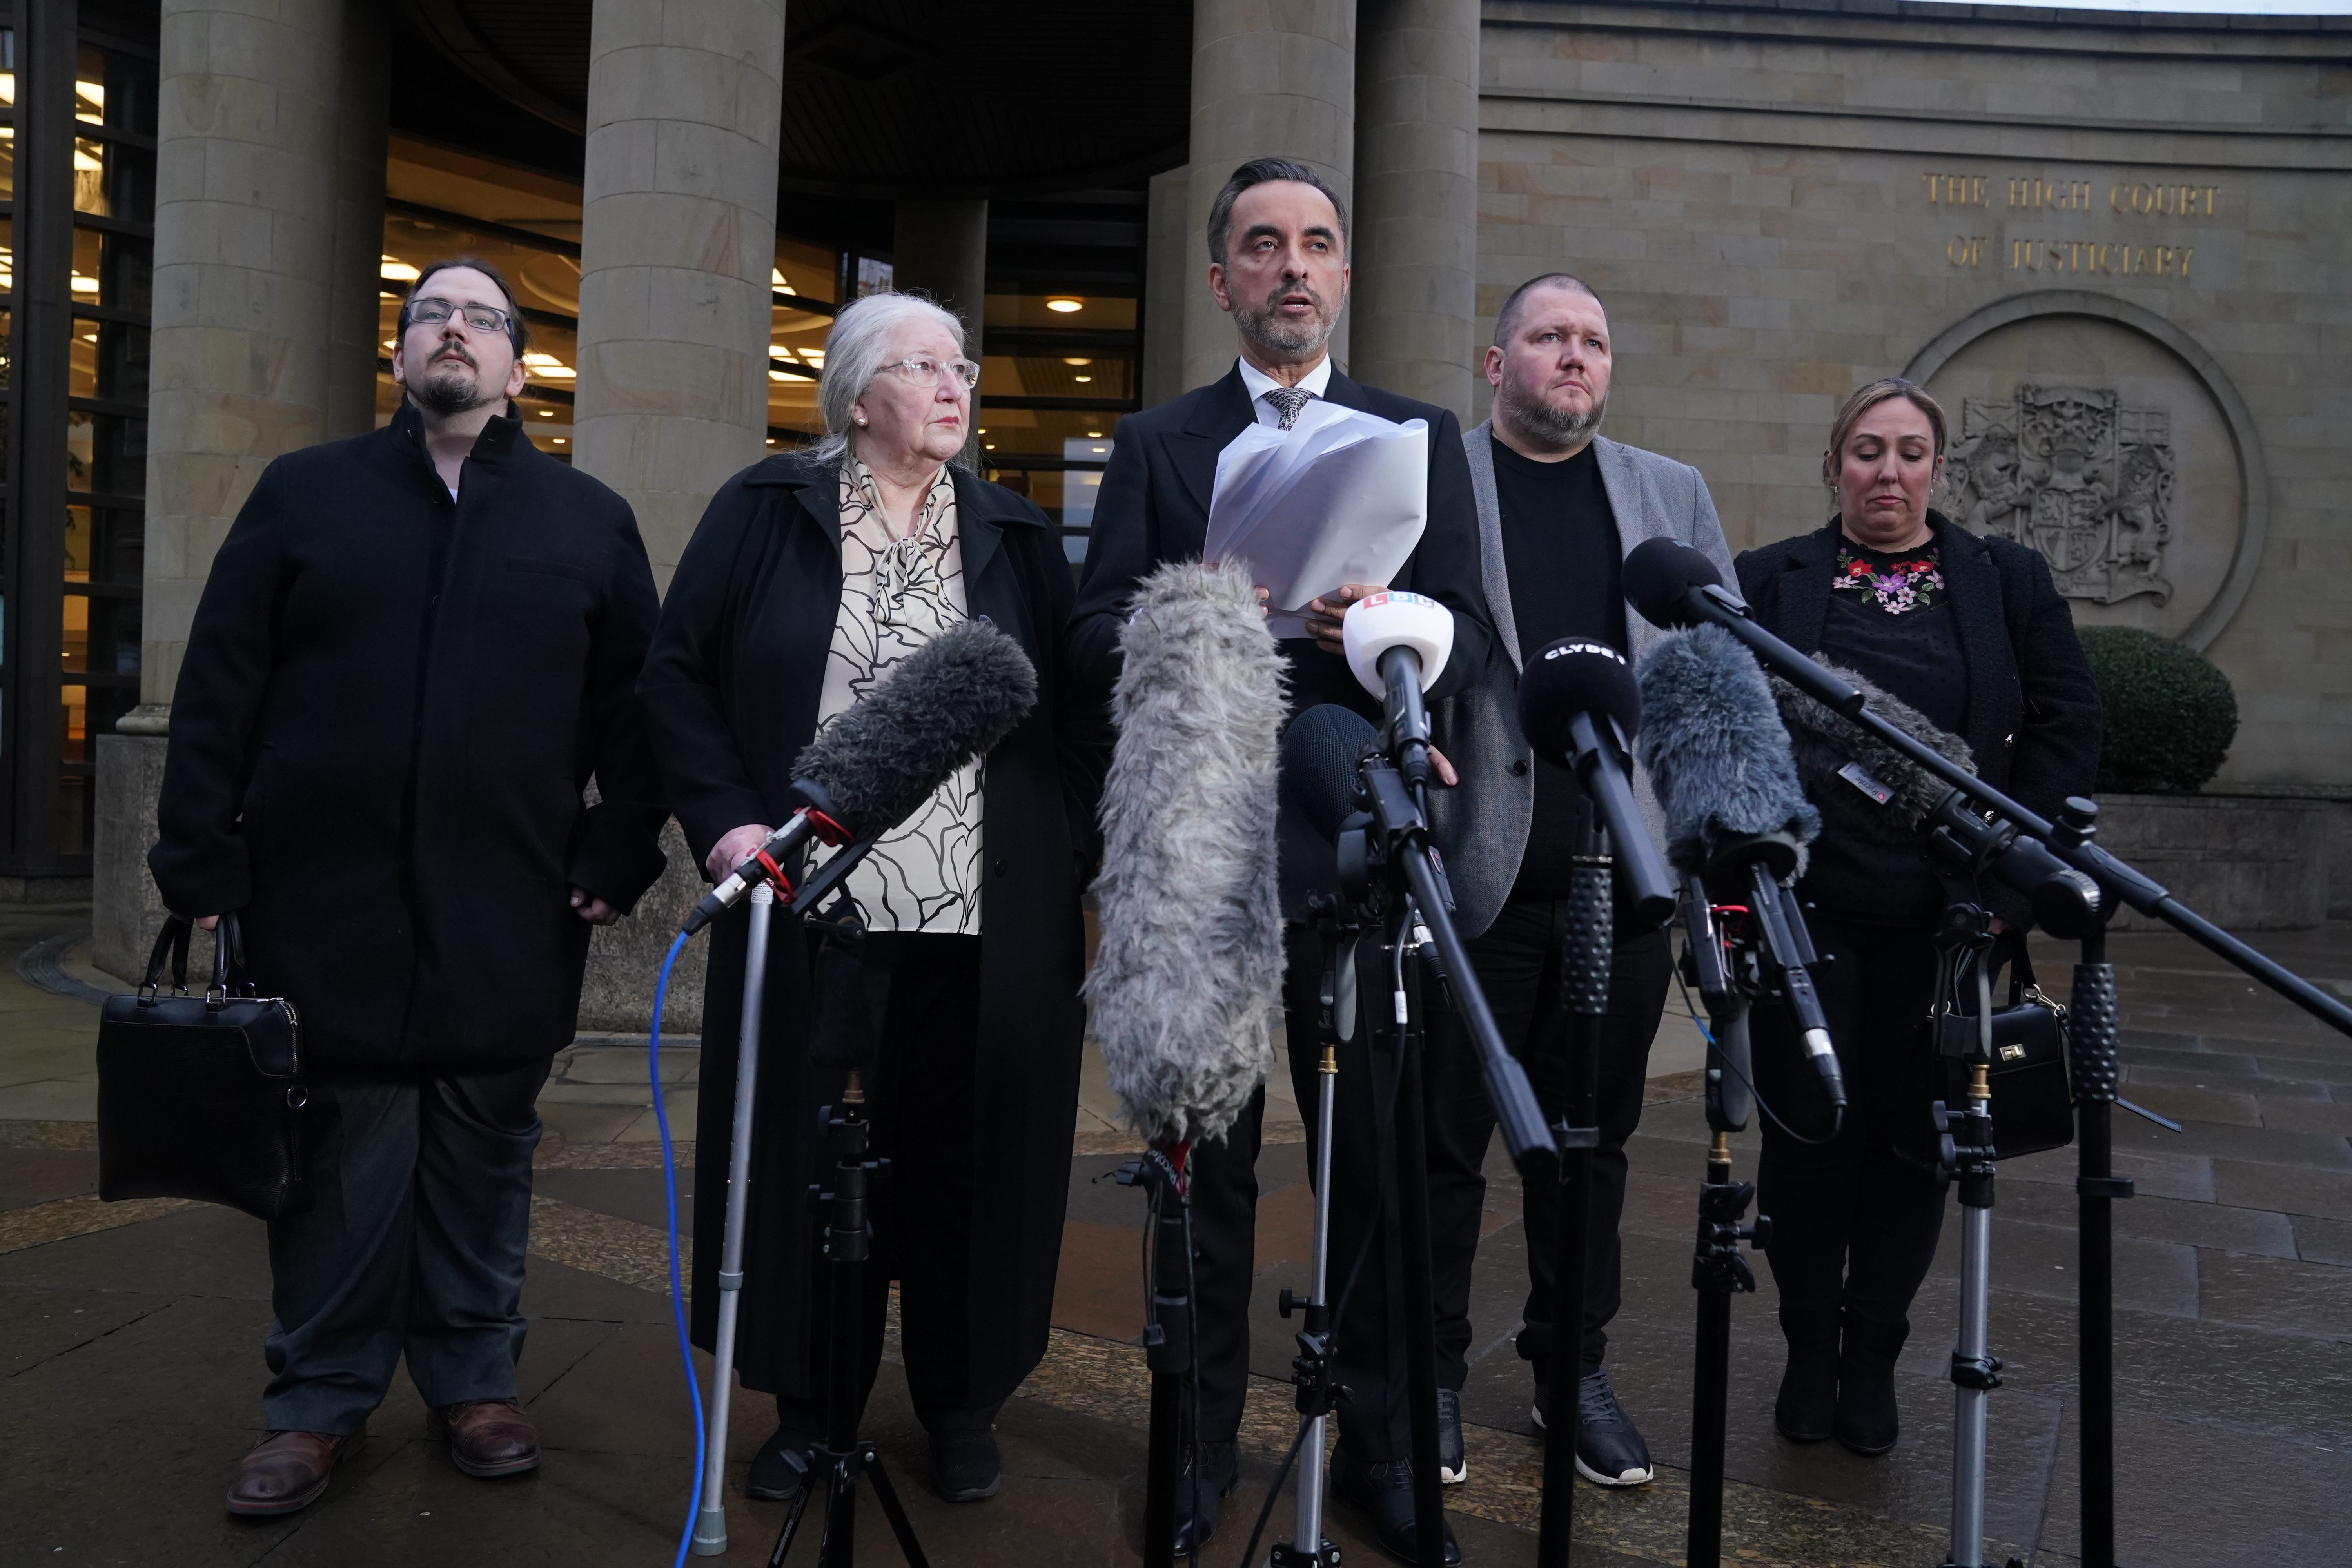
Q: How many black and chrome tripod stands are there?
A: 2